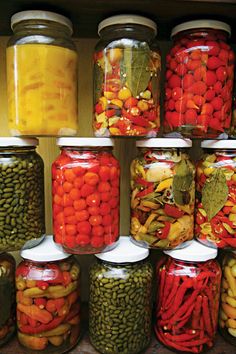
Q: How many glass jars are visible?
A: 12